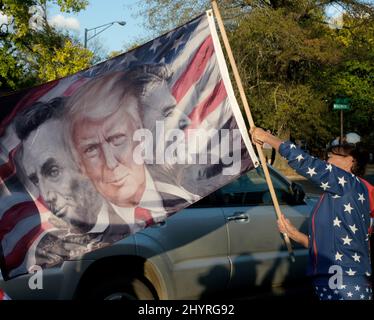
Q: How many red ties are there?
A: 1